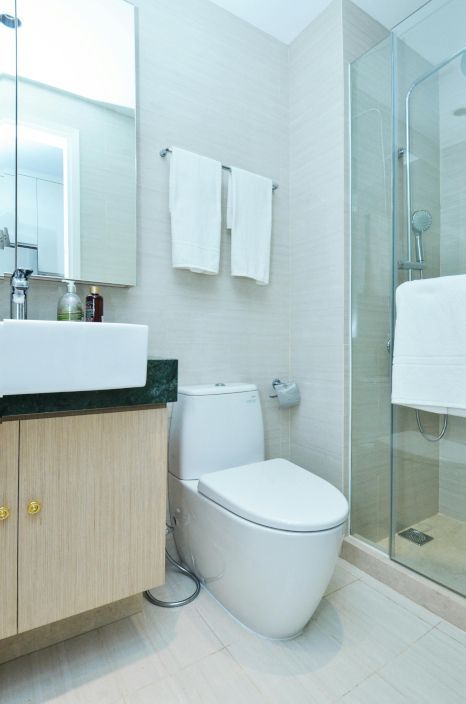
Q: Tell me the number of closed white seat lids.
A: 1